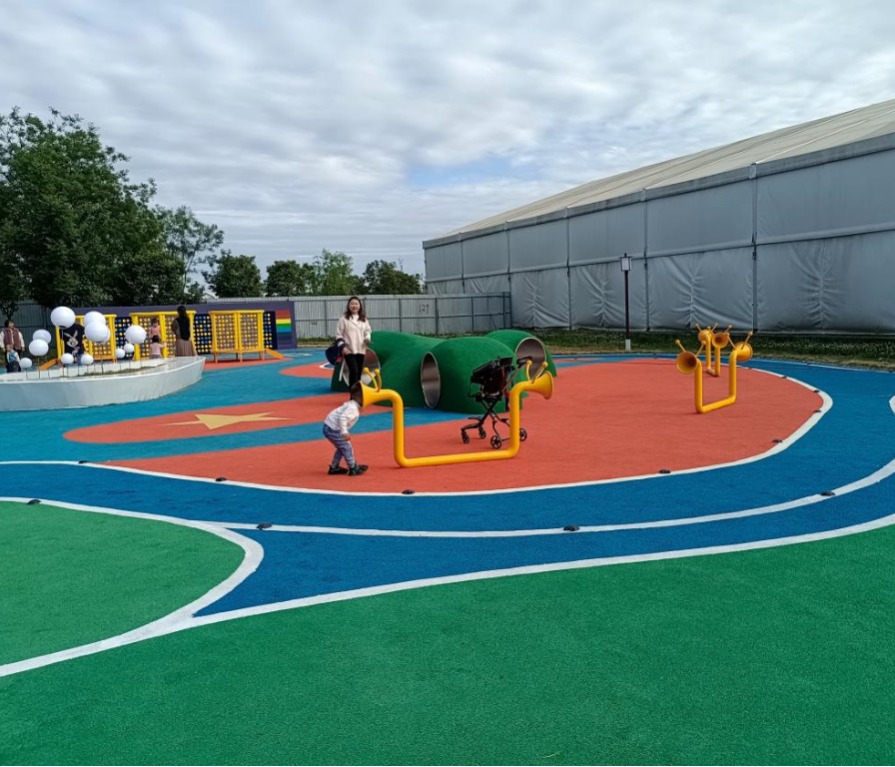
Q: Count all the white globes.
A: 11